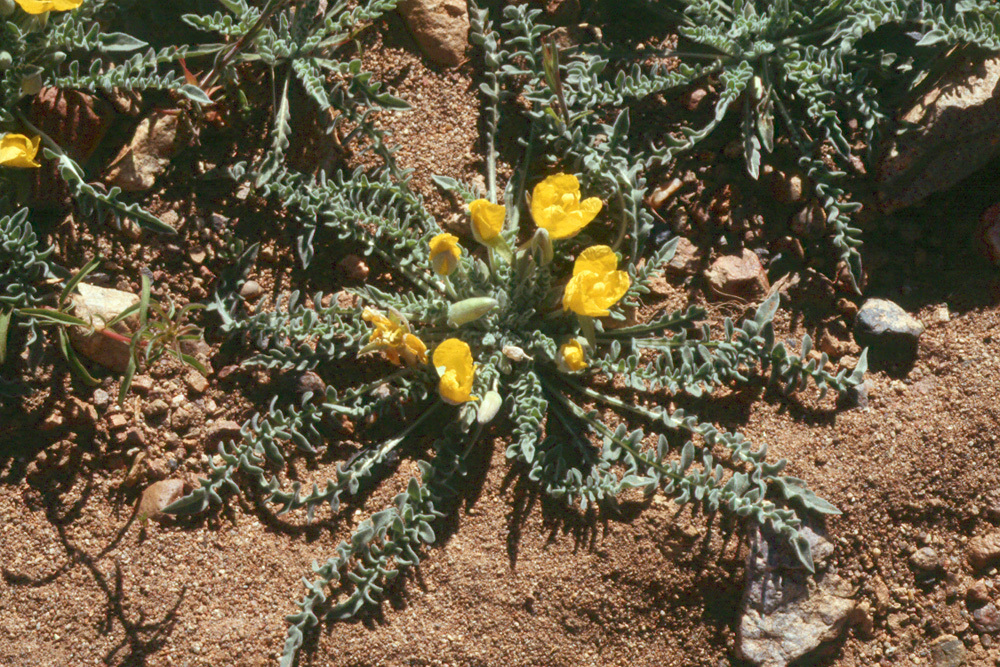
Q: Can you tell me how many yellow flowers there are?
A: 9